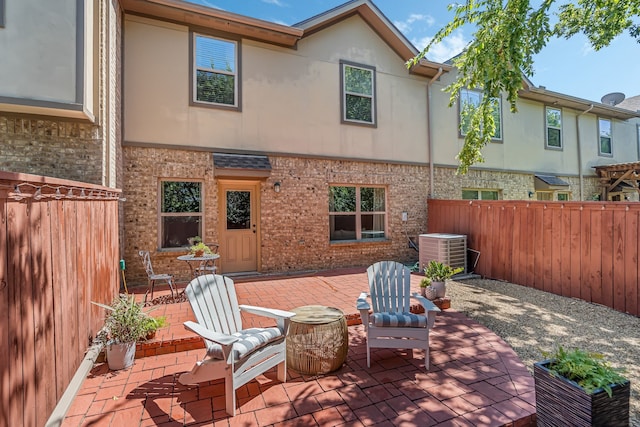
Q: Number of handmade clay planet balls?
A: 0